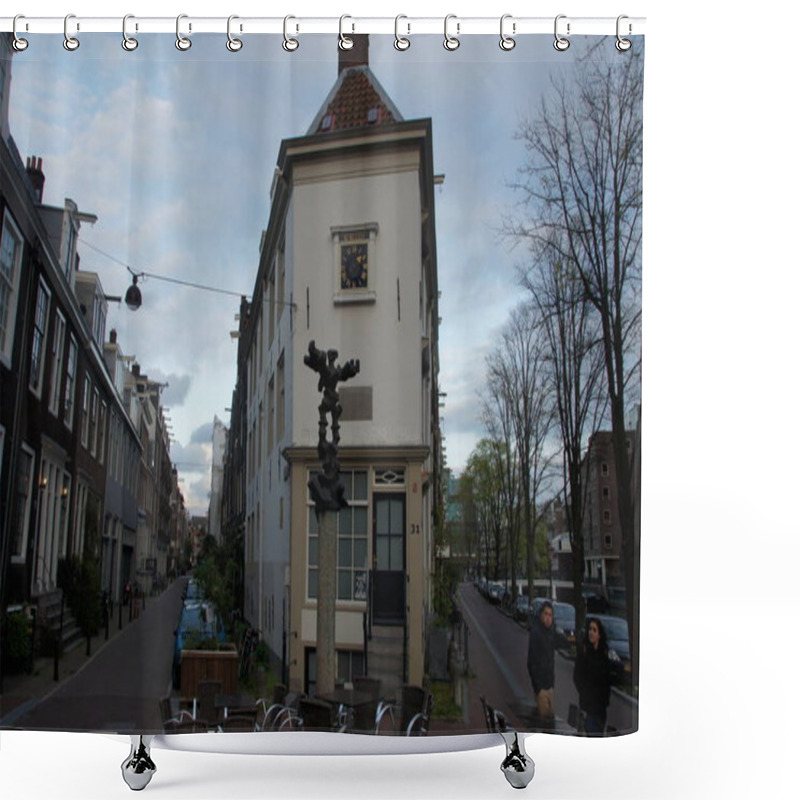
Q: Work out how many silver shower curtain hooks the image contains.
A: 12